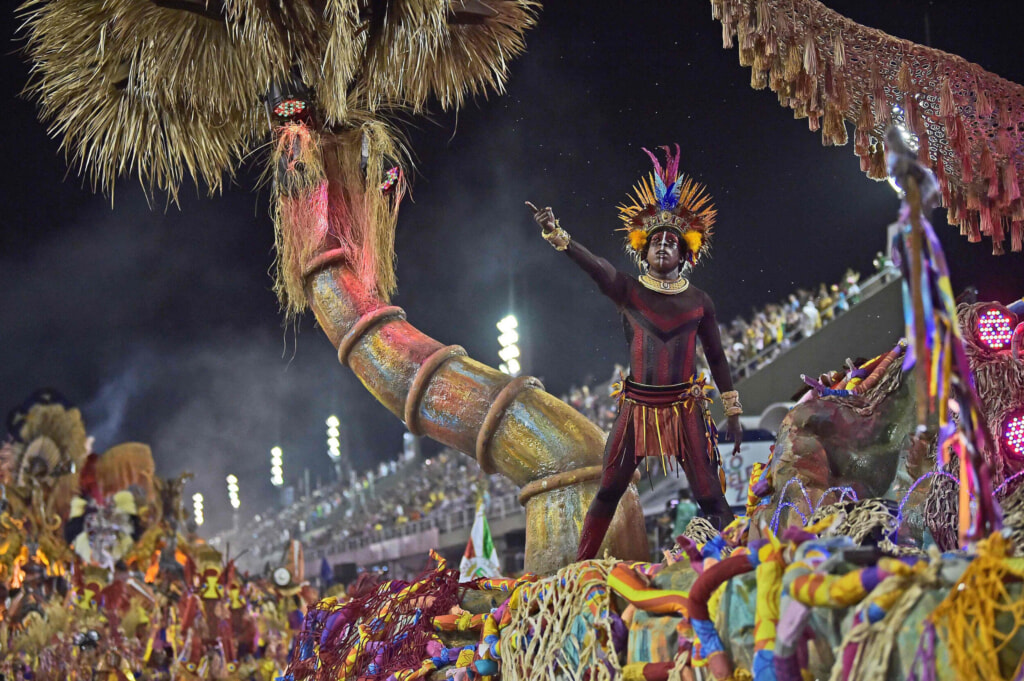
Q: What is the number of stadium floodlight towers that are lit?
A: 5